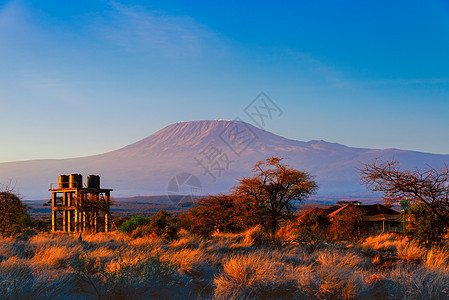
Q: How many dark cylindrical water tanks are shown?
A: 3